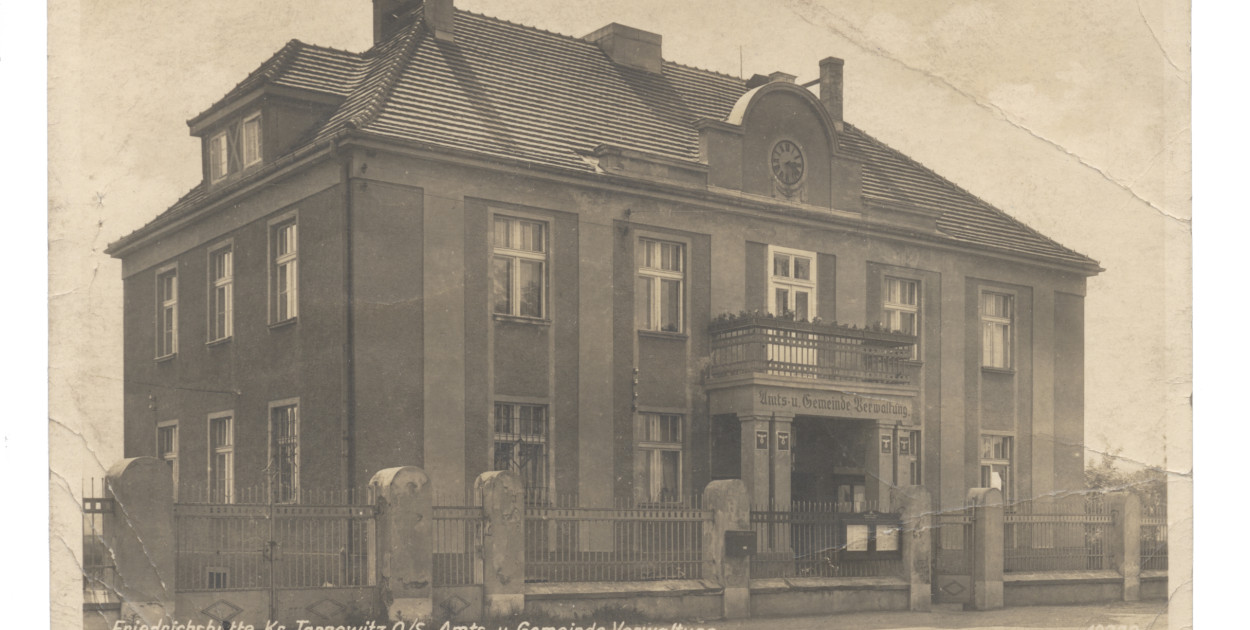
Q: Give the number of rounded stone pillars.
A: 7